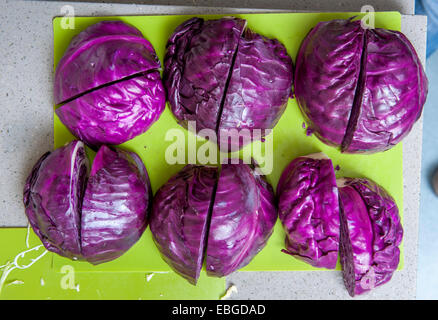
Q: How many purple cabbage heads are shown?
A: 6